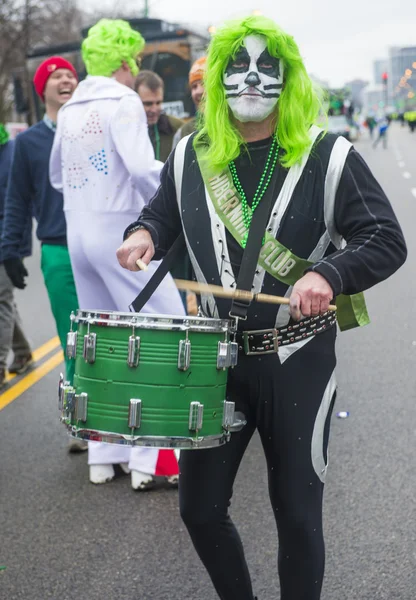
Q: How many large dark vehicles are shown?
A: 1